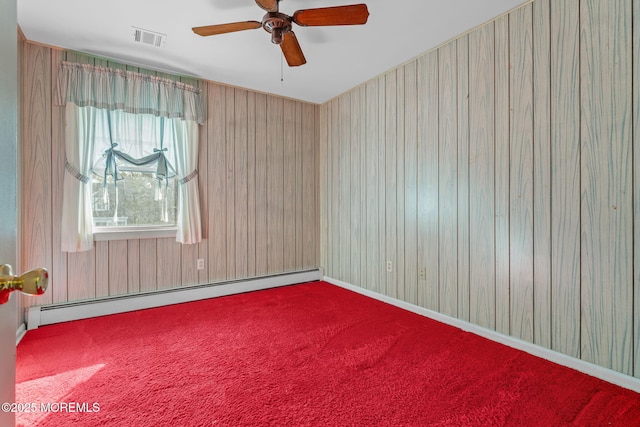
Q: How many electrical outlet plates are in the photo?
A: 3